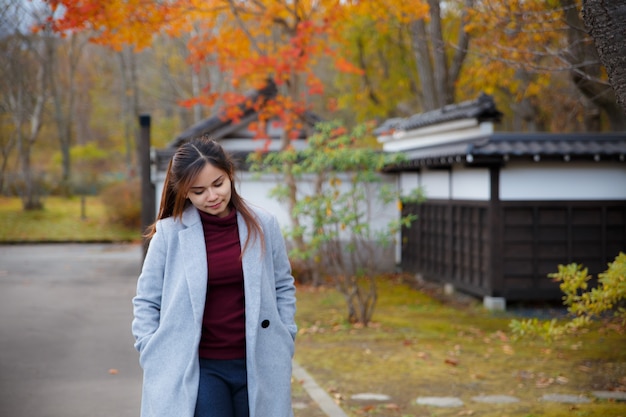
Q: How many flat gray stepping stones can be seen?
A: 5